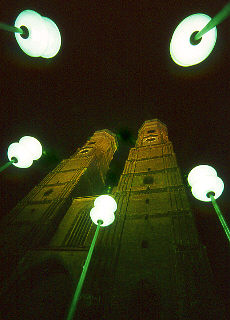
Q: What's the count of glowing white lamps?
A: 5